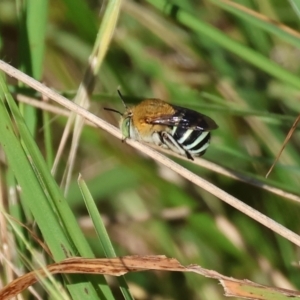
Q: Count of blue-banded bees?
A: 1